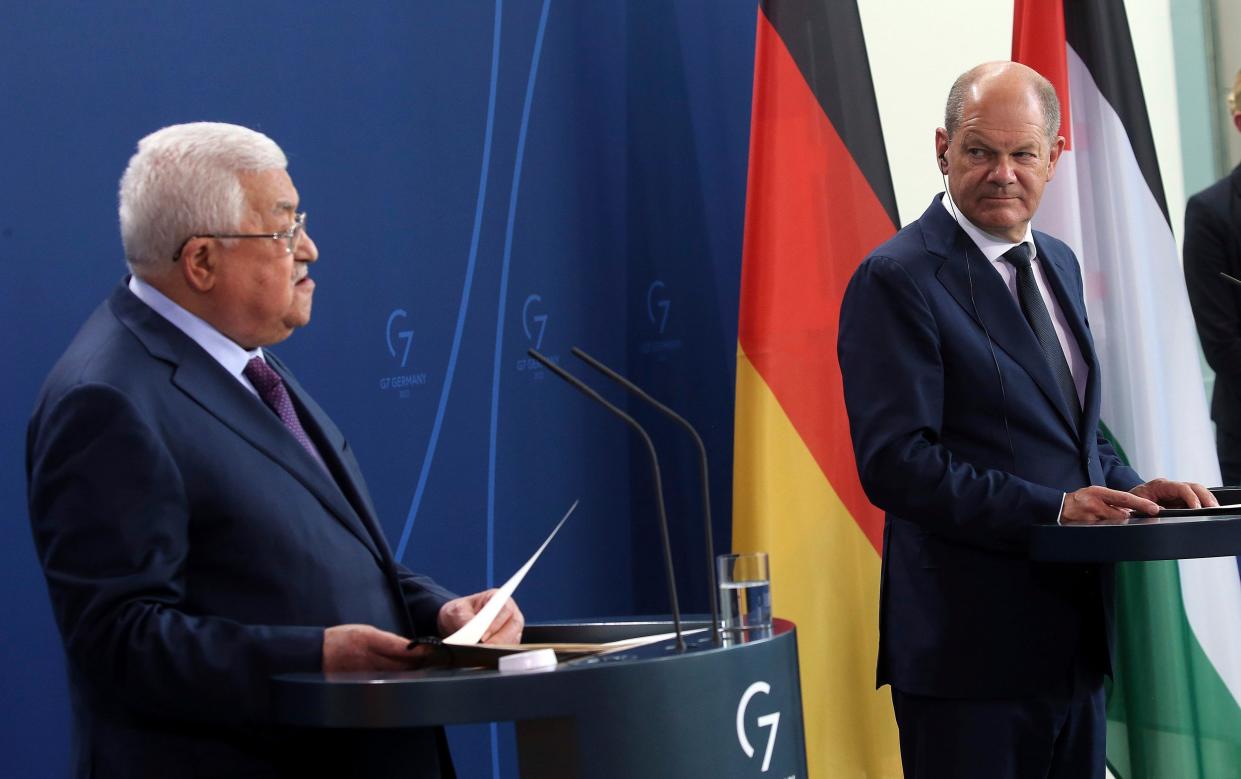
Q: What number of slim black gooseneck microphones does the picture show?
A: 2